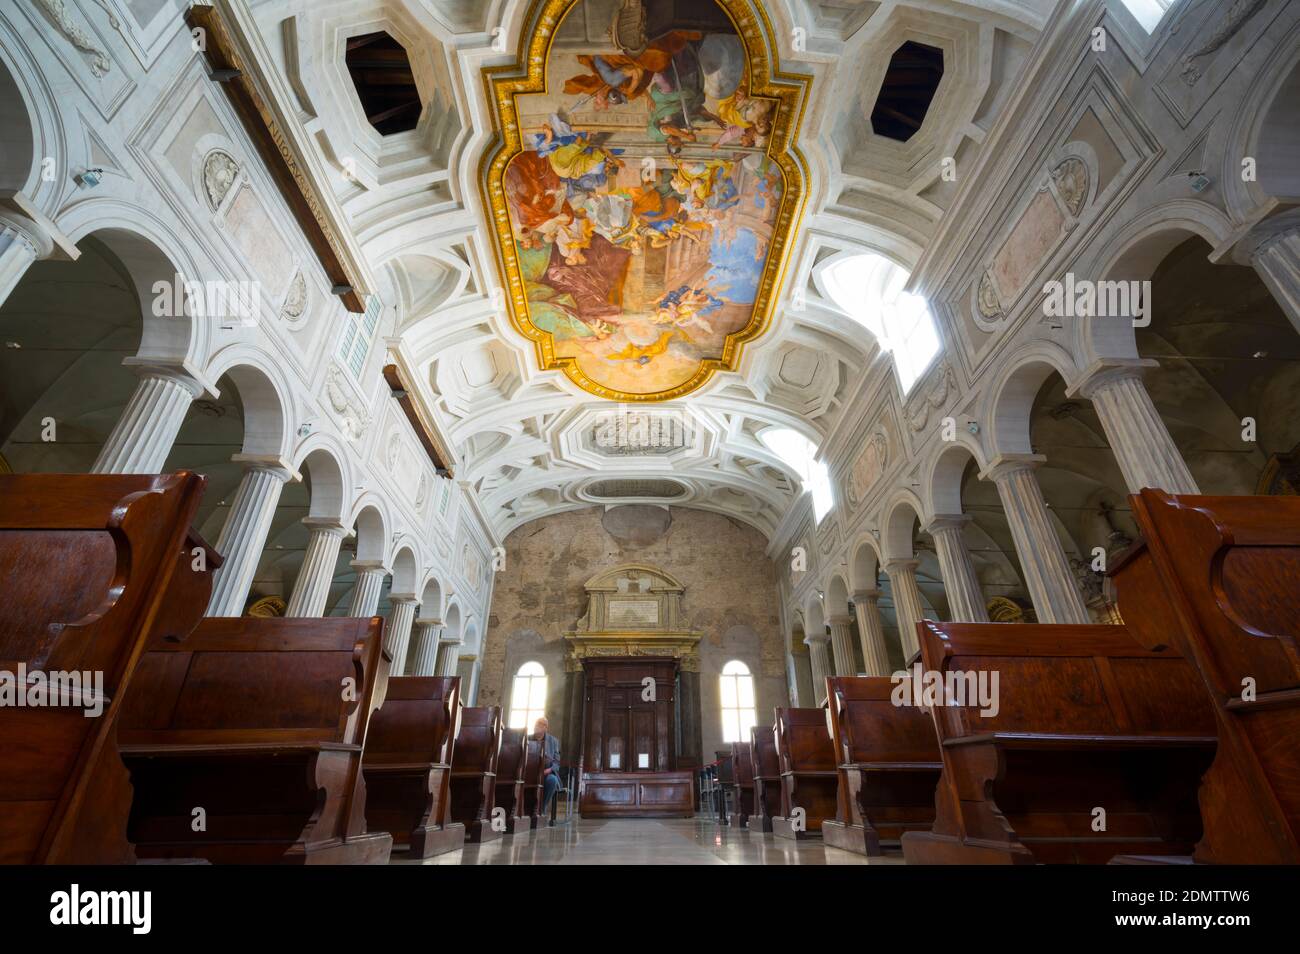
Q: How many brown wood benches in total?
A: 12